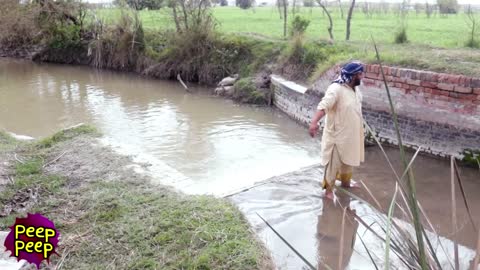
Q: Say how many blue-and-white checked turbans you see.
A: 1